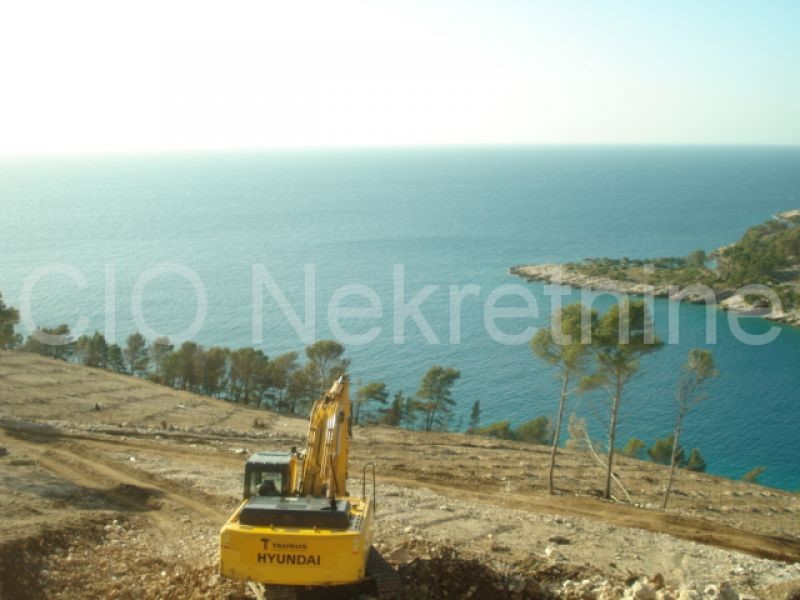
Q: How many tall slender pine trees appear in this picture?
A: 3